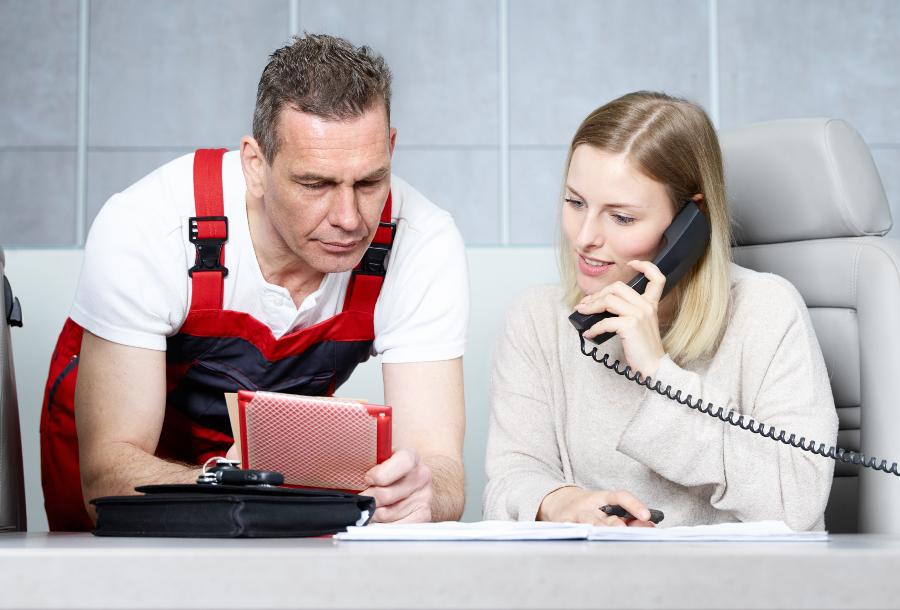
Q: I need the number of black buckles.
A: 2